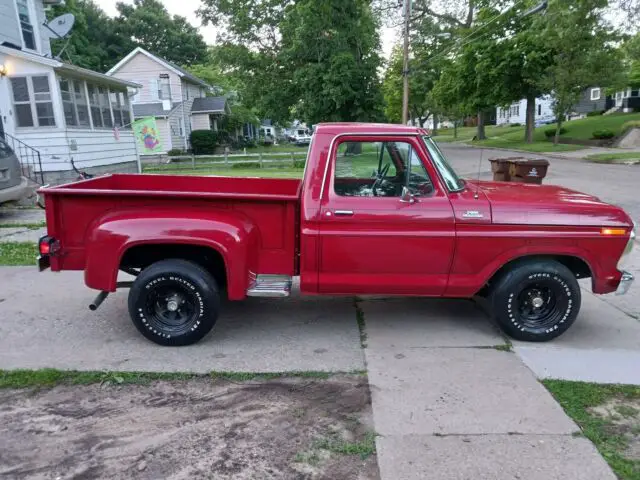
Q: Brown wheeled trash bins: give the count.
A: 2